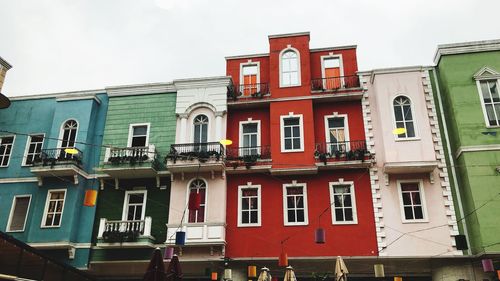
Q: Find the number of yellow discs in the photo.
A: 3